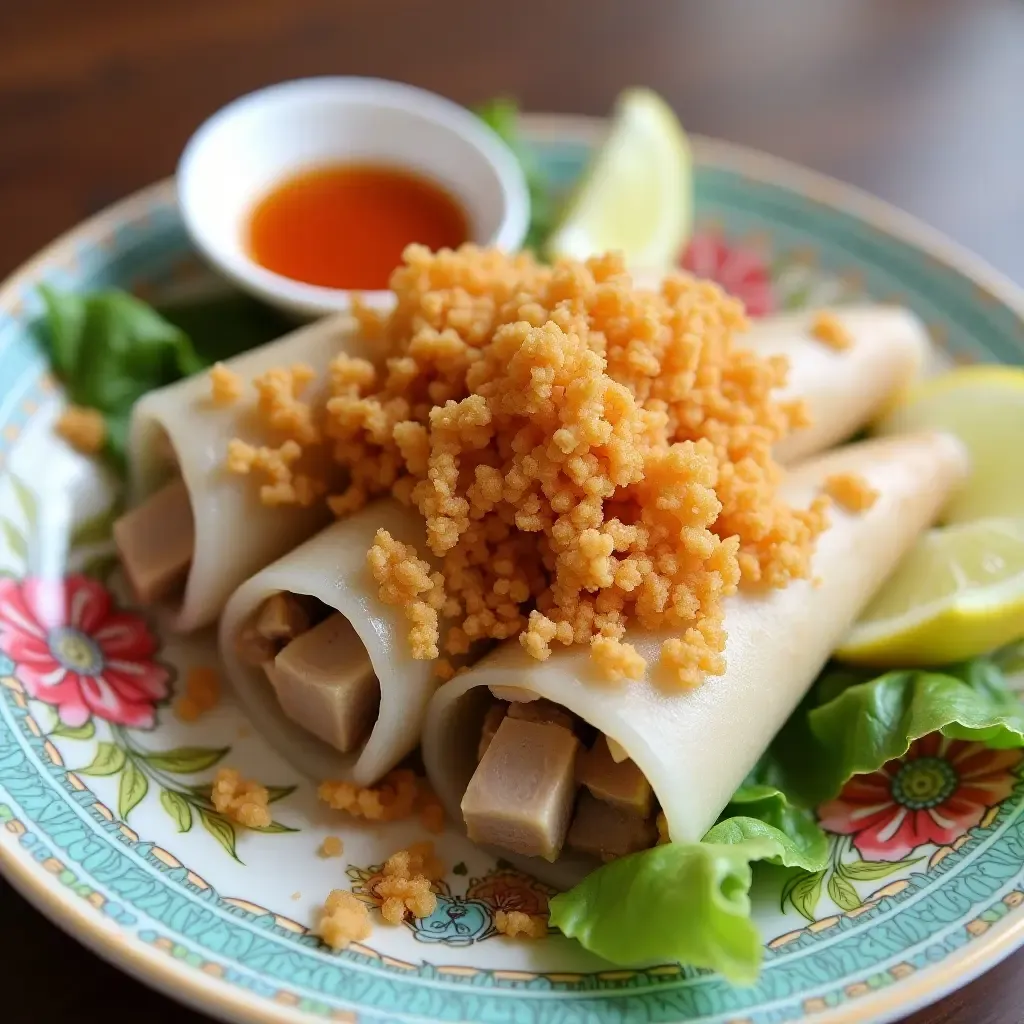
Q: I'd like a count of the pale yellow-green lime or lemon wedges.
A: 3